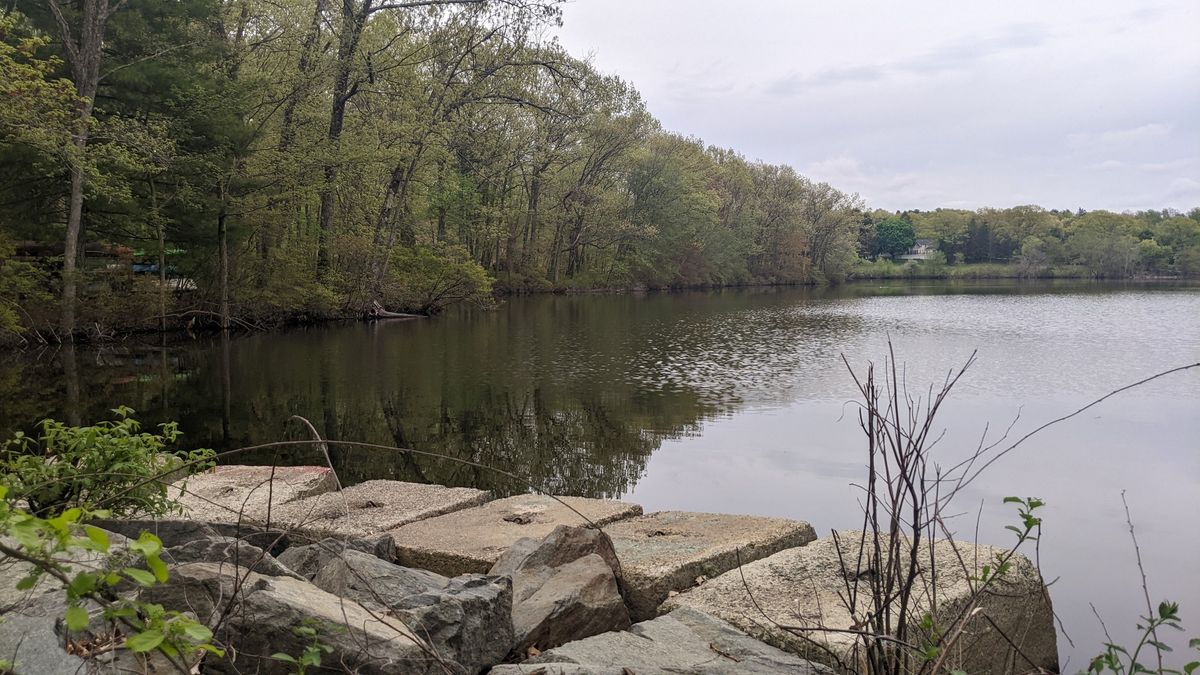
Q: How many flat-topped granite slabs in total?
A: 5